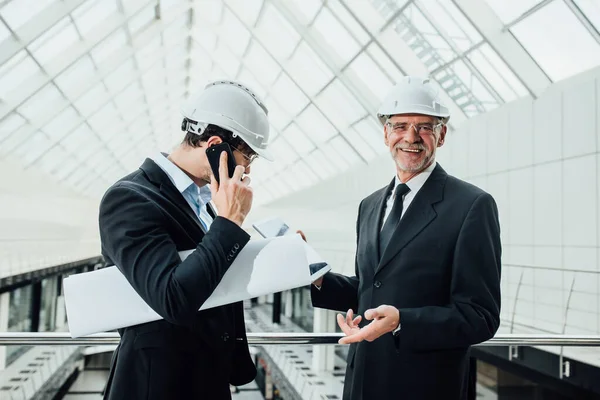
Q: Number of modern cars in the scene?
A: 0